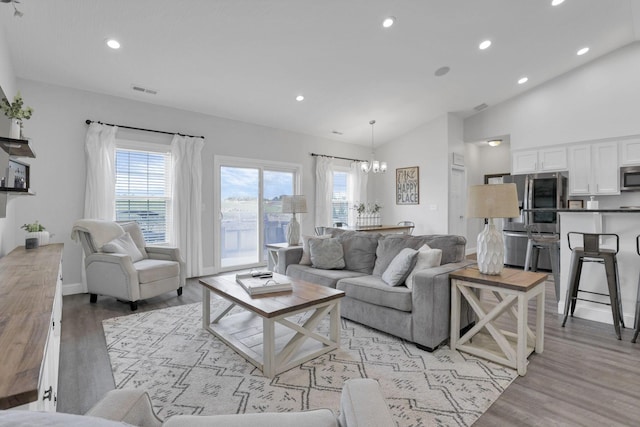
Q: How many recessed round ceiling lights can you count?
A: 7